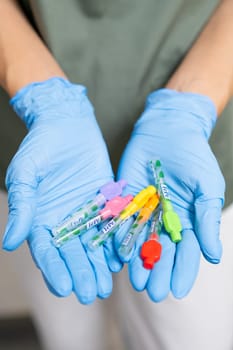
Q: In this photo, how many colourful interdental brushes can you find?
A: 6